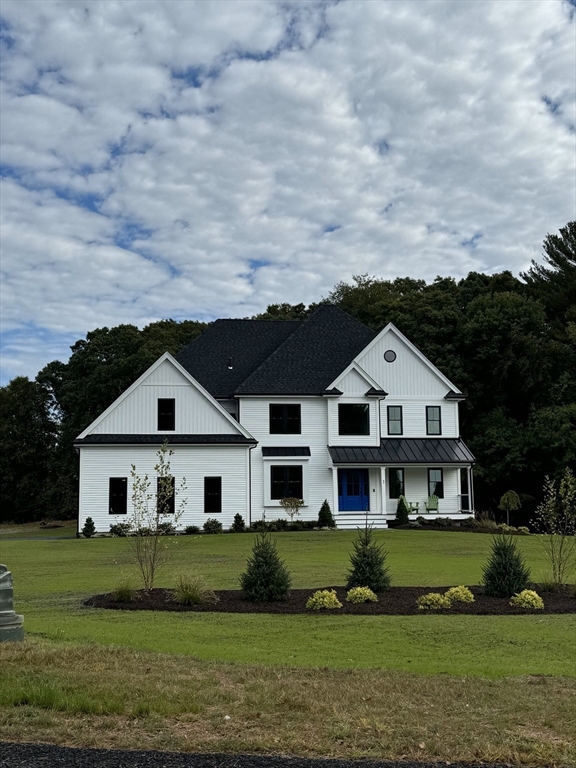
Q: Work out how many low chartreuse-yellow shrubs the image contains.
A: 5